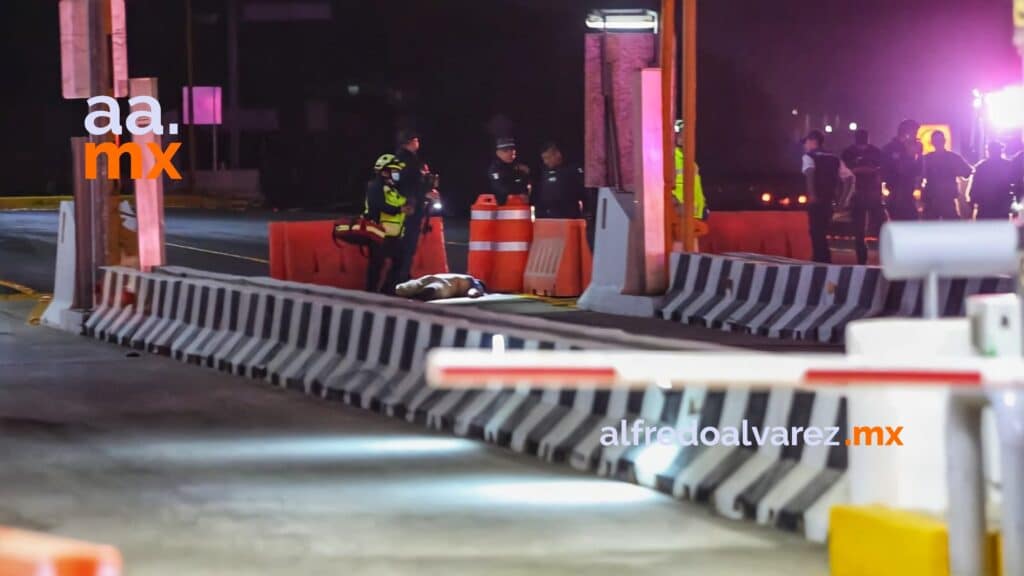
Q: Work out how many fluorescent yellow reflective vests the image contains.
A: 2